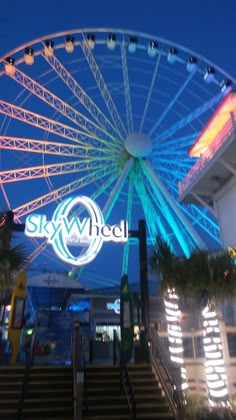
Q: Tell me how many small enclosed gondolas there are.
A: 12